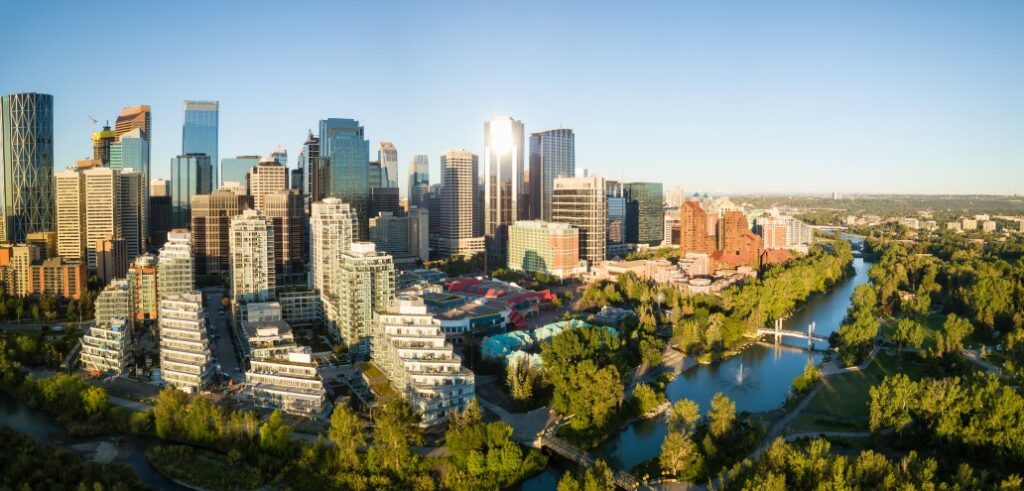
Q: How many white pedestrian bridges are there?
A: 1